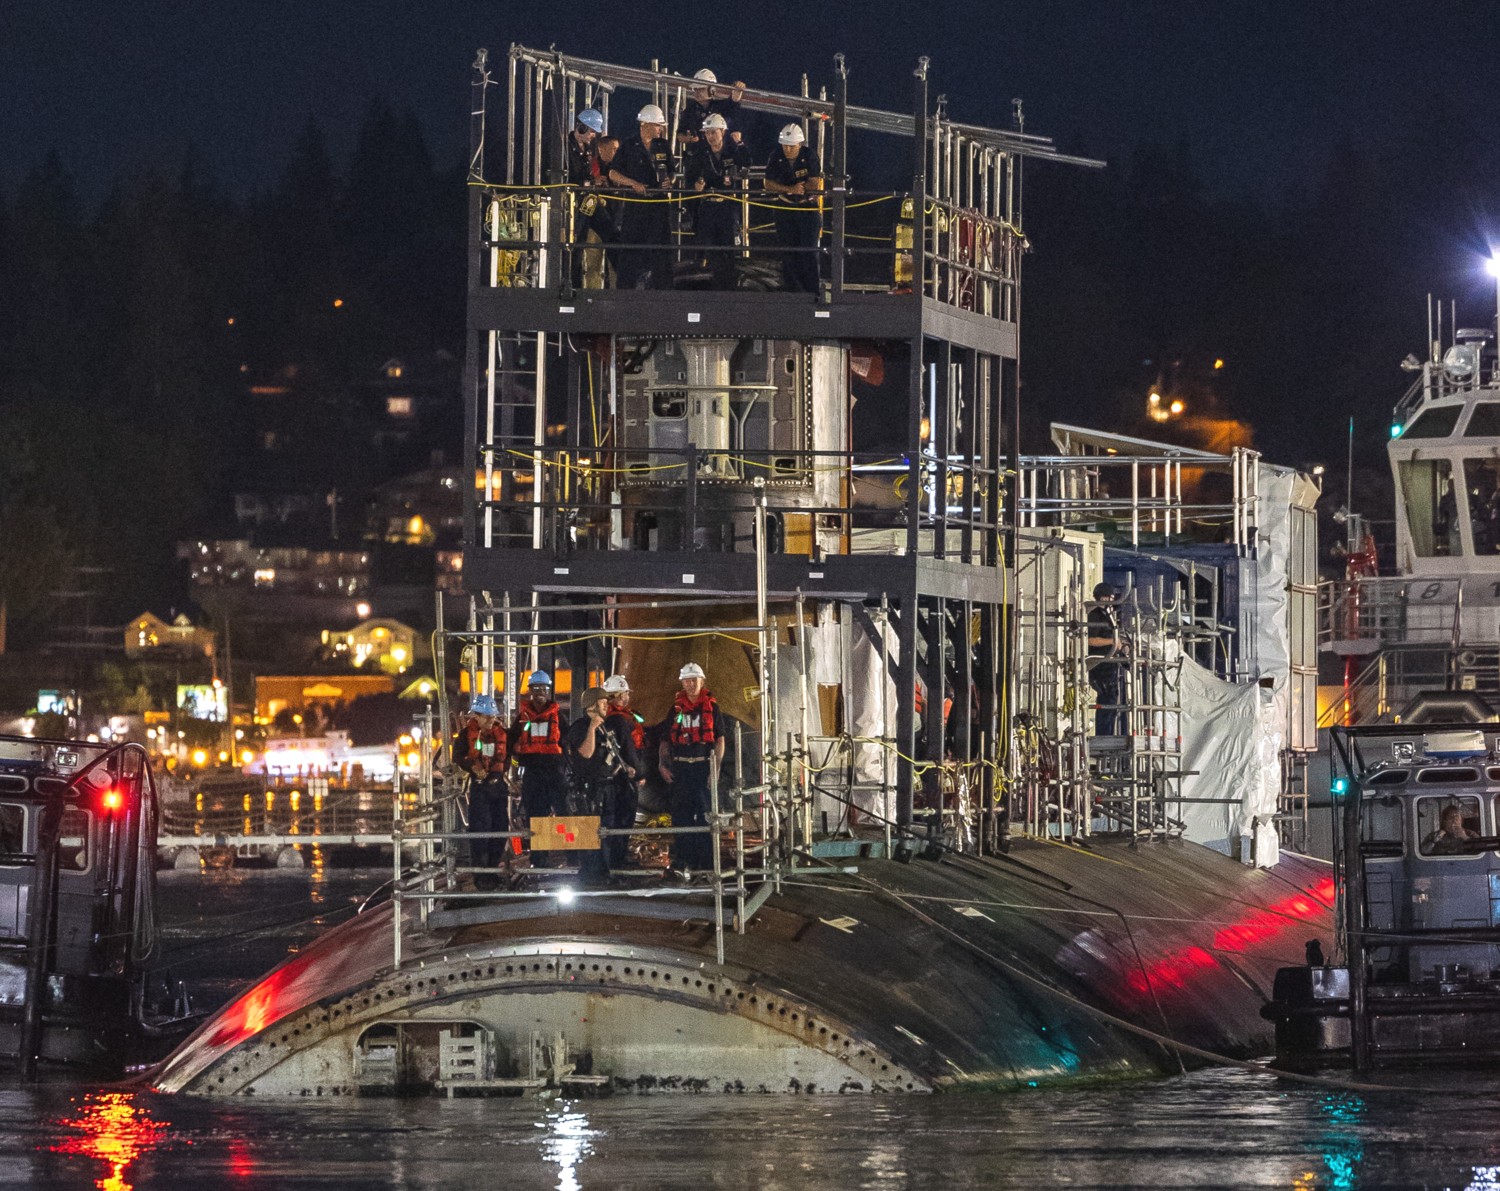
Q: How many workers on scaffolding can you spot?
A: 12